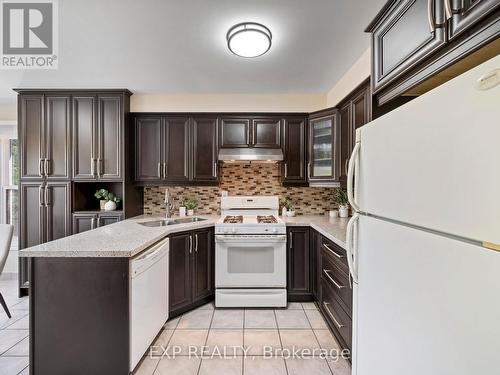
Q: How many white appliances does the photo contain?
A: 3